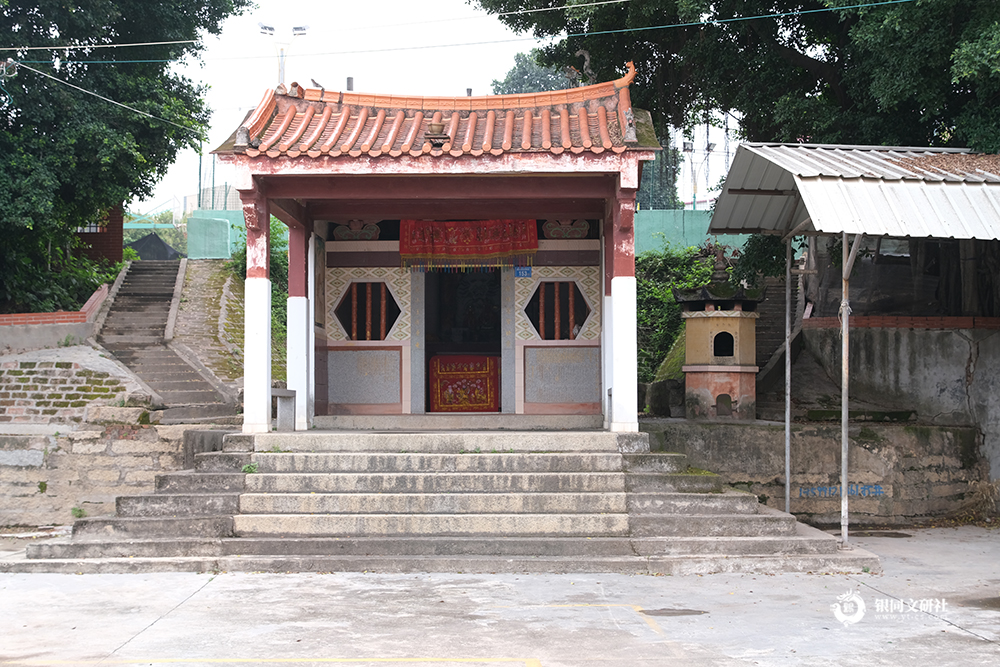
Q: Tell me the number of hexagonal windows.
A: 2